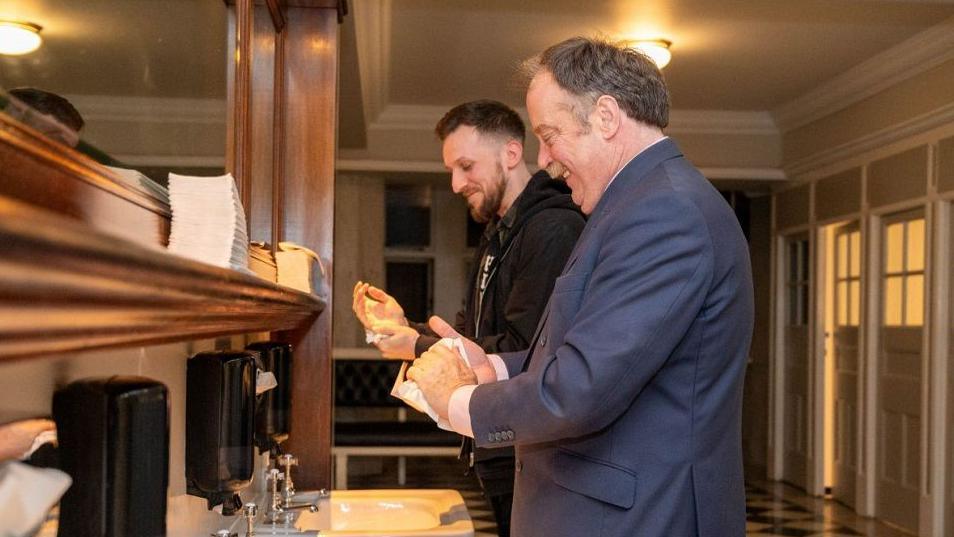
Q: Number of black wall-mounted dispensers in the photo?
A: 3